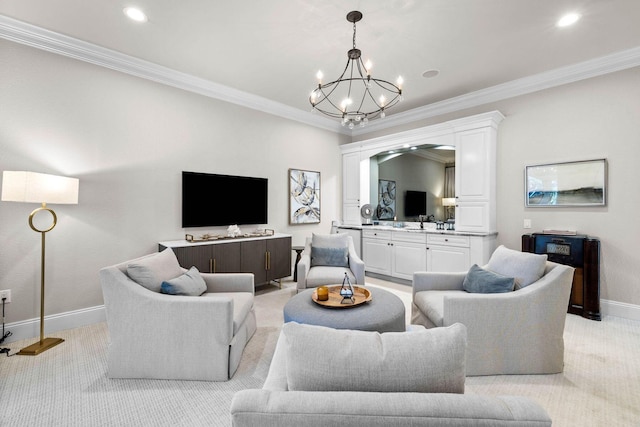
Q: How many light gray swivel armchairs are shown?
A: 4